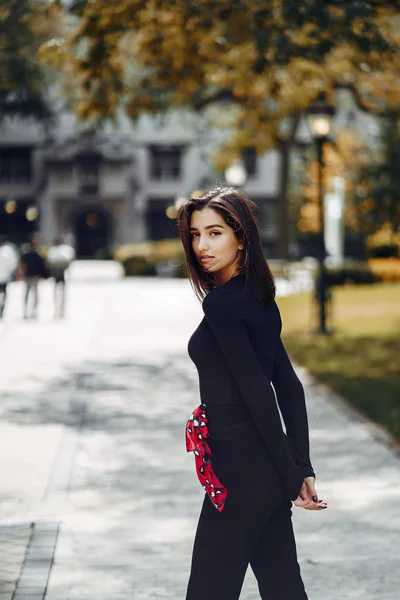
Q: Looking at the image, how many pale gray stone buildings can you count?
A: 1